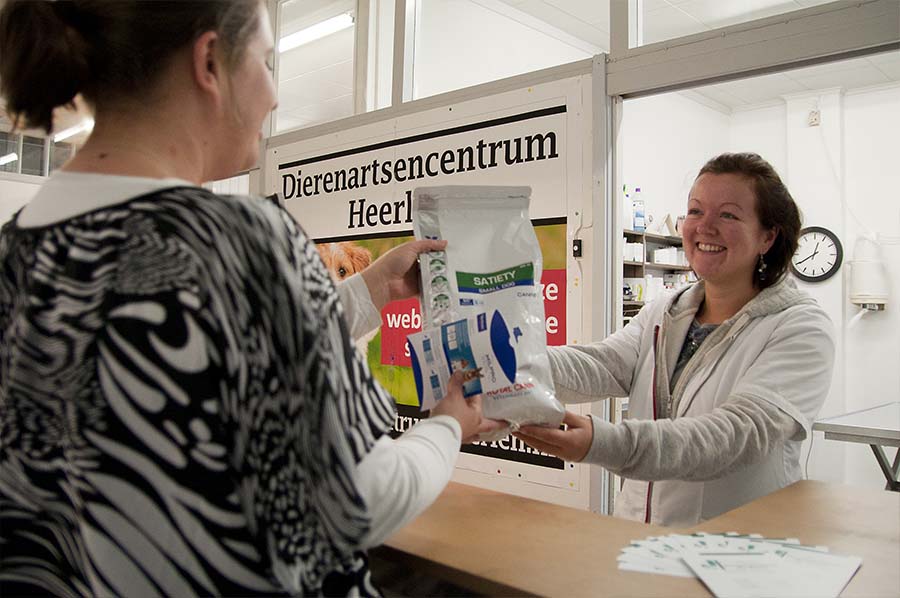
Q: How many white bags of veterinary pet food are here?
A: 1